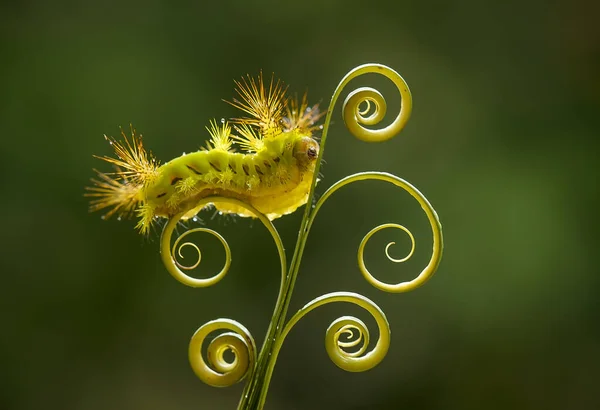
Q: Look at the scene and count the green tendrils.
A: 5